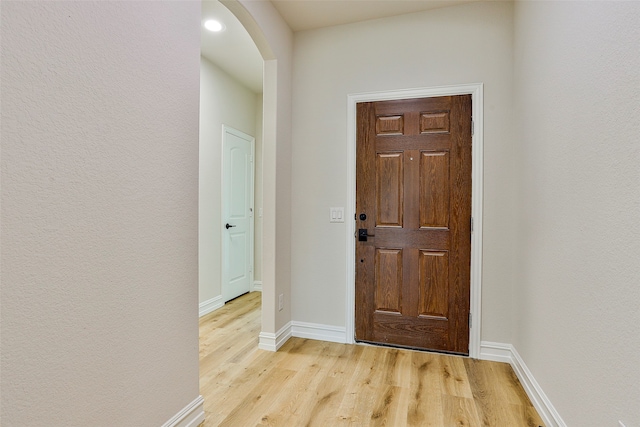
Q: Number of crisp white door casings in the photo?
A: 2